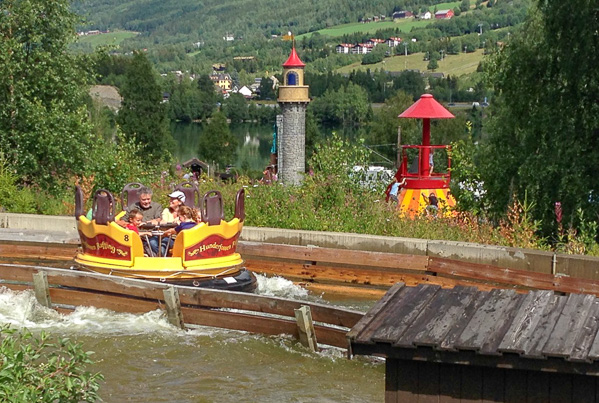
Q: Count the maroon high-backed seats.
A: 6